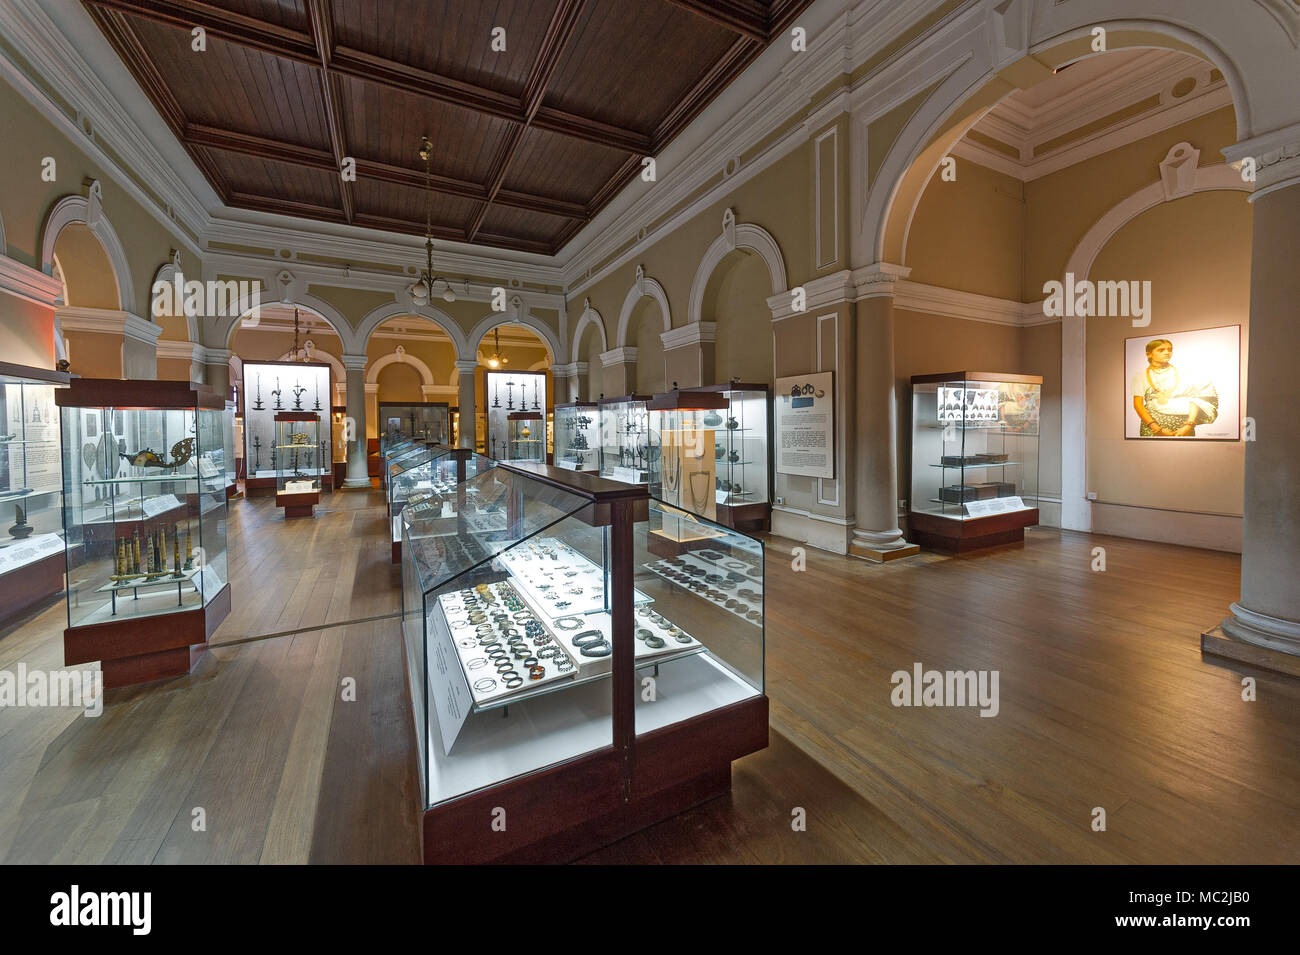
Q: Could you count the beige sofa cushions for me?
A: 0